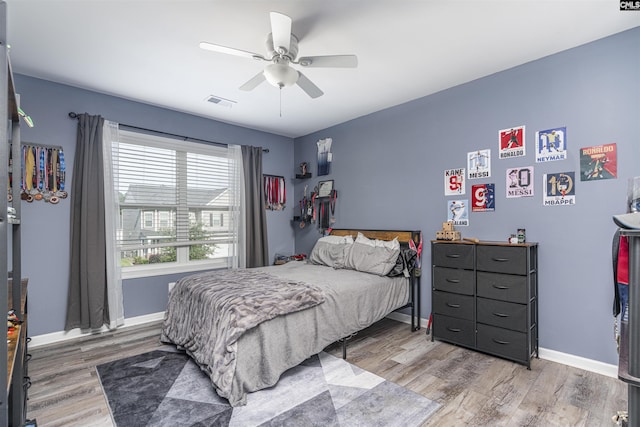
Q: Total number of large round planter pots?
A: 0